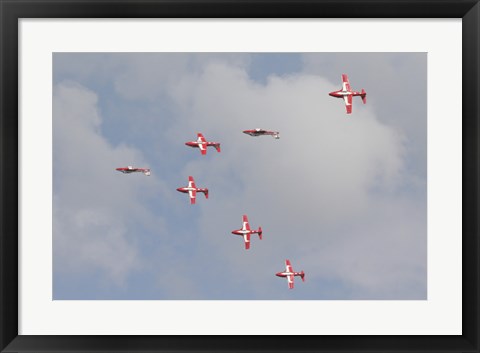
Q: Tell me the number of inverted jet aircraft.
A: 2